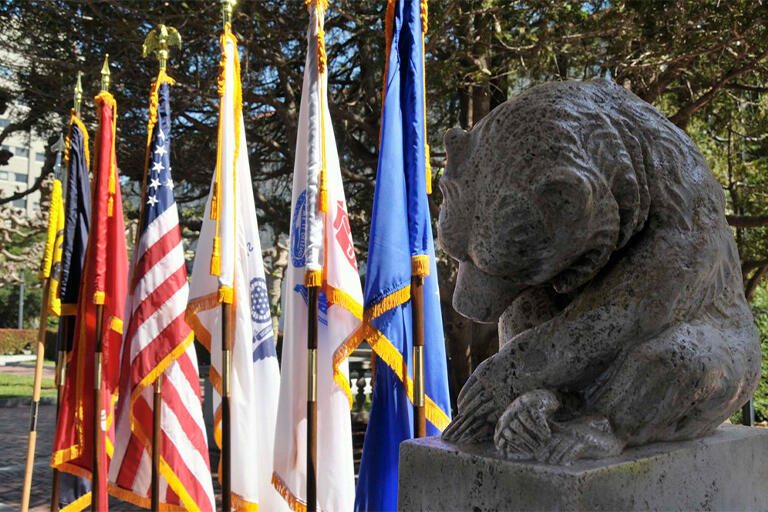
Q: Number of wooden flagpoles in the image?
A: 7